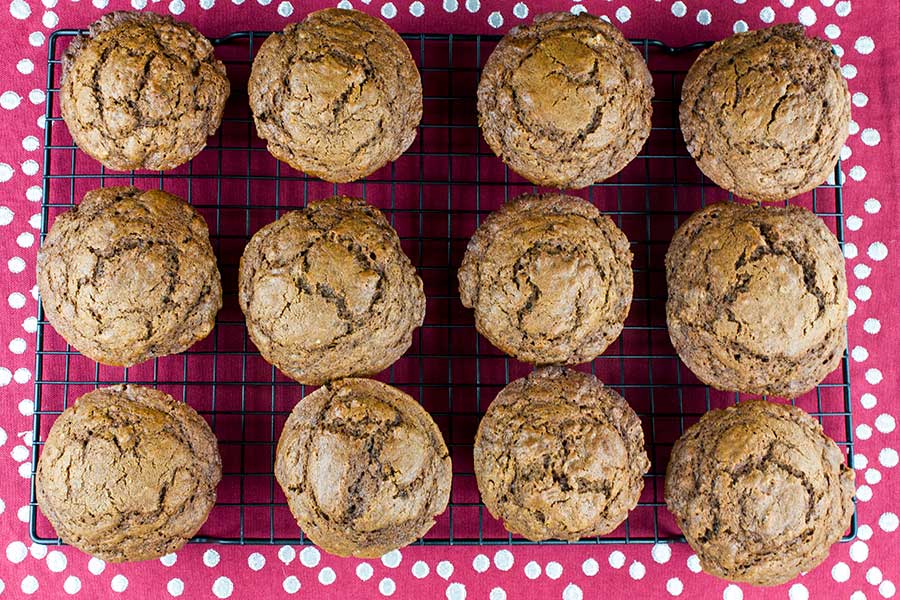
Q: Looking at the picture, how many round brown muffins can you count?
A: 12